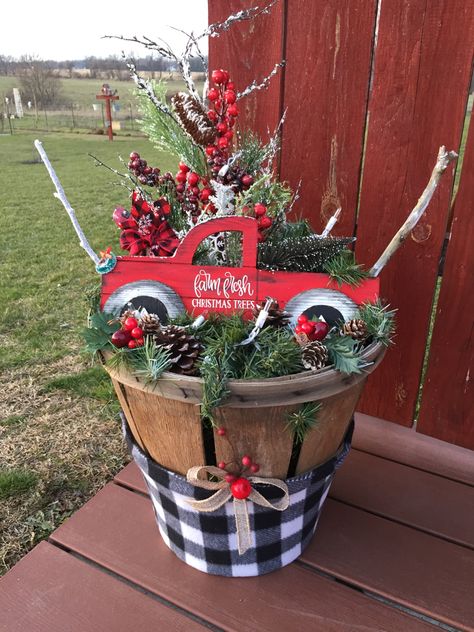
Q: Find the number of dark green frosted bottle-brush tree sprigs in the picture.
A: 1